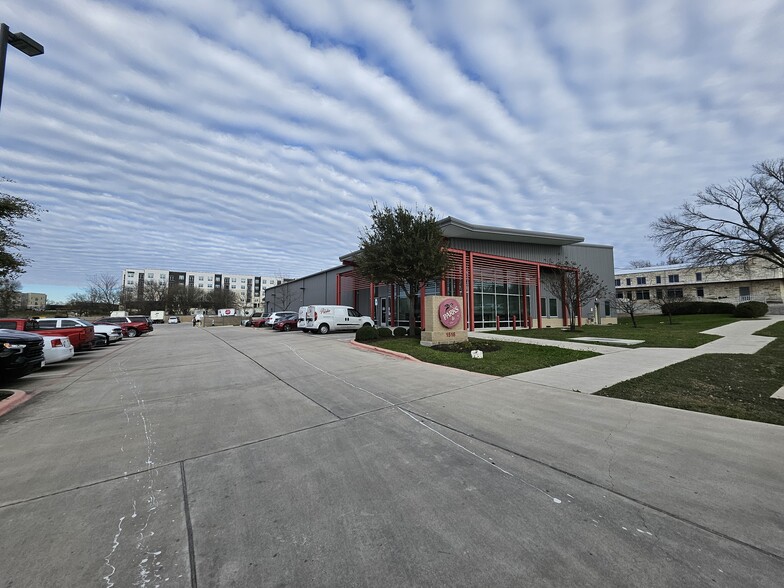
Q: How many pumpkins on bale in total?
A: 0